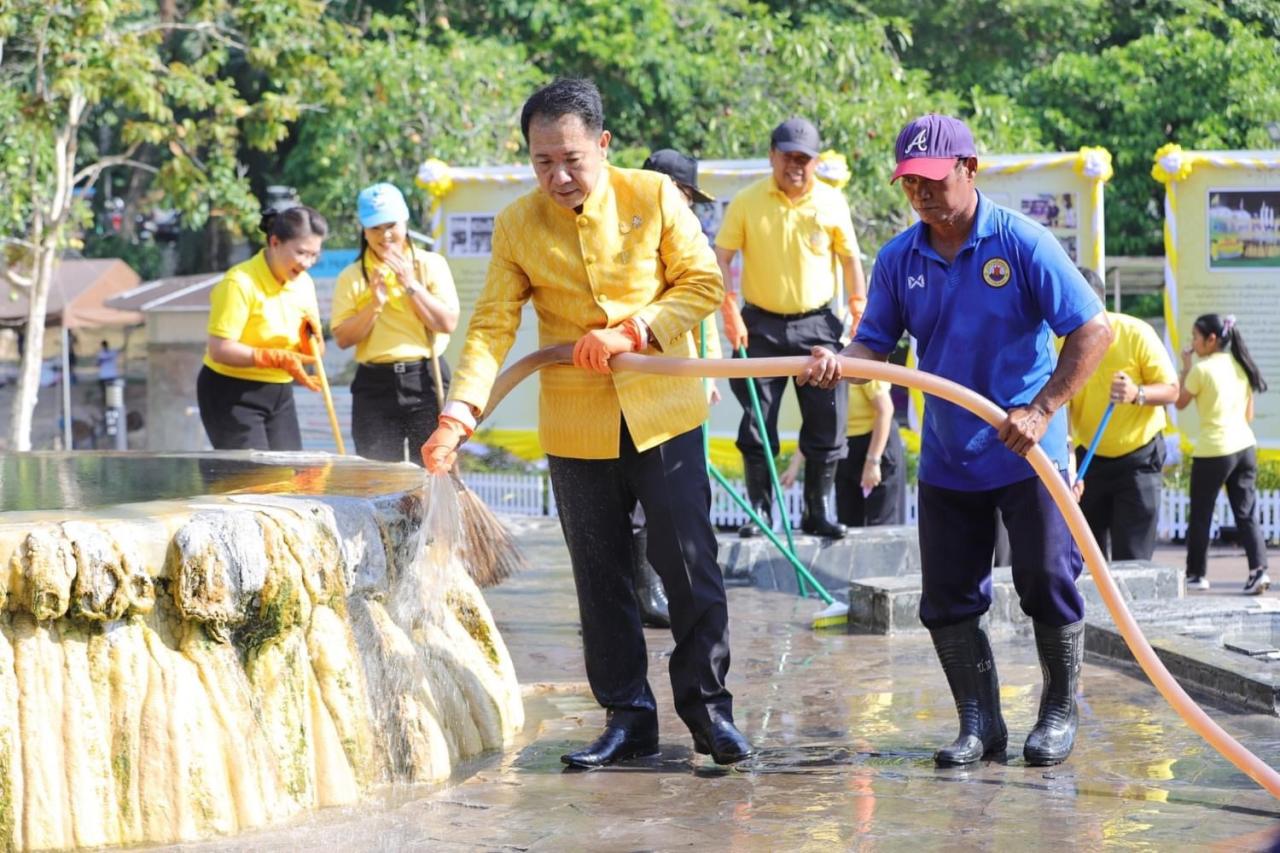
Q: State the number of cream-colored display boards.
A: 4